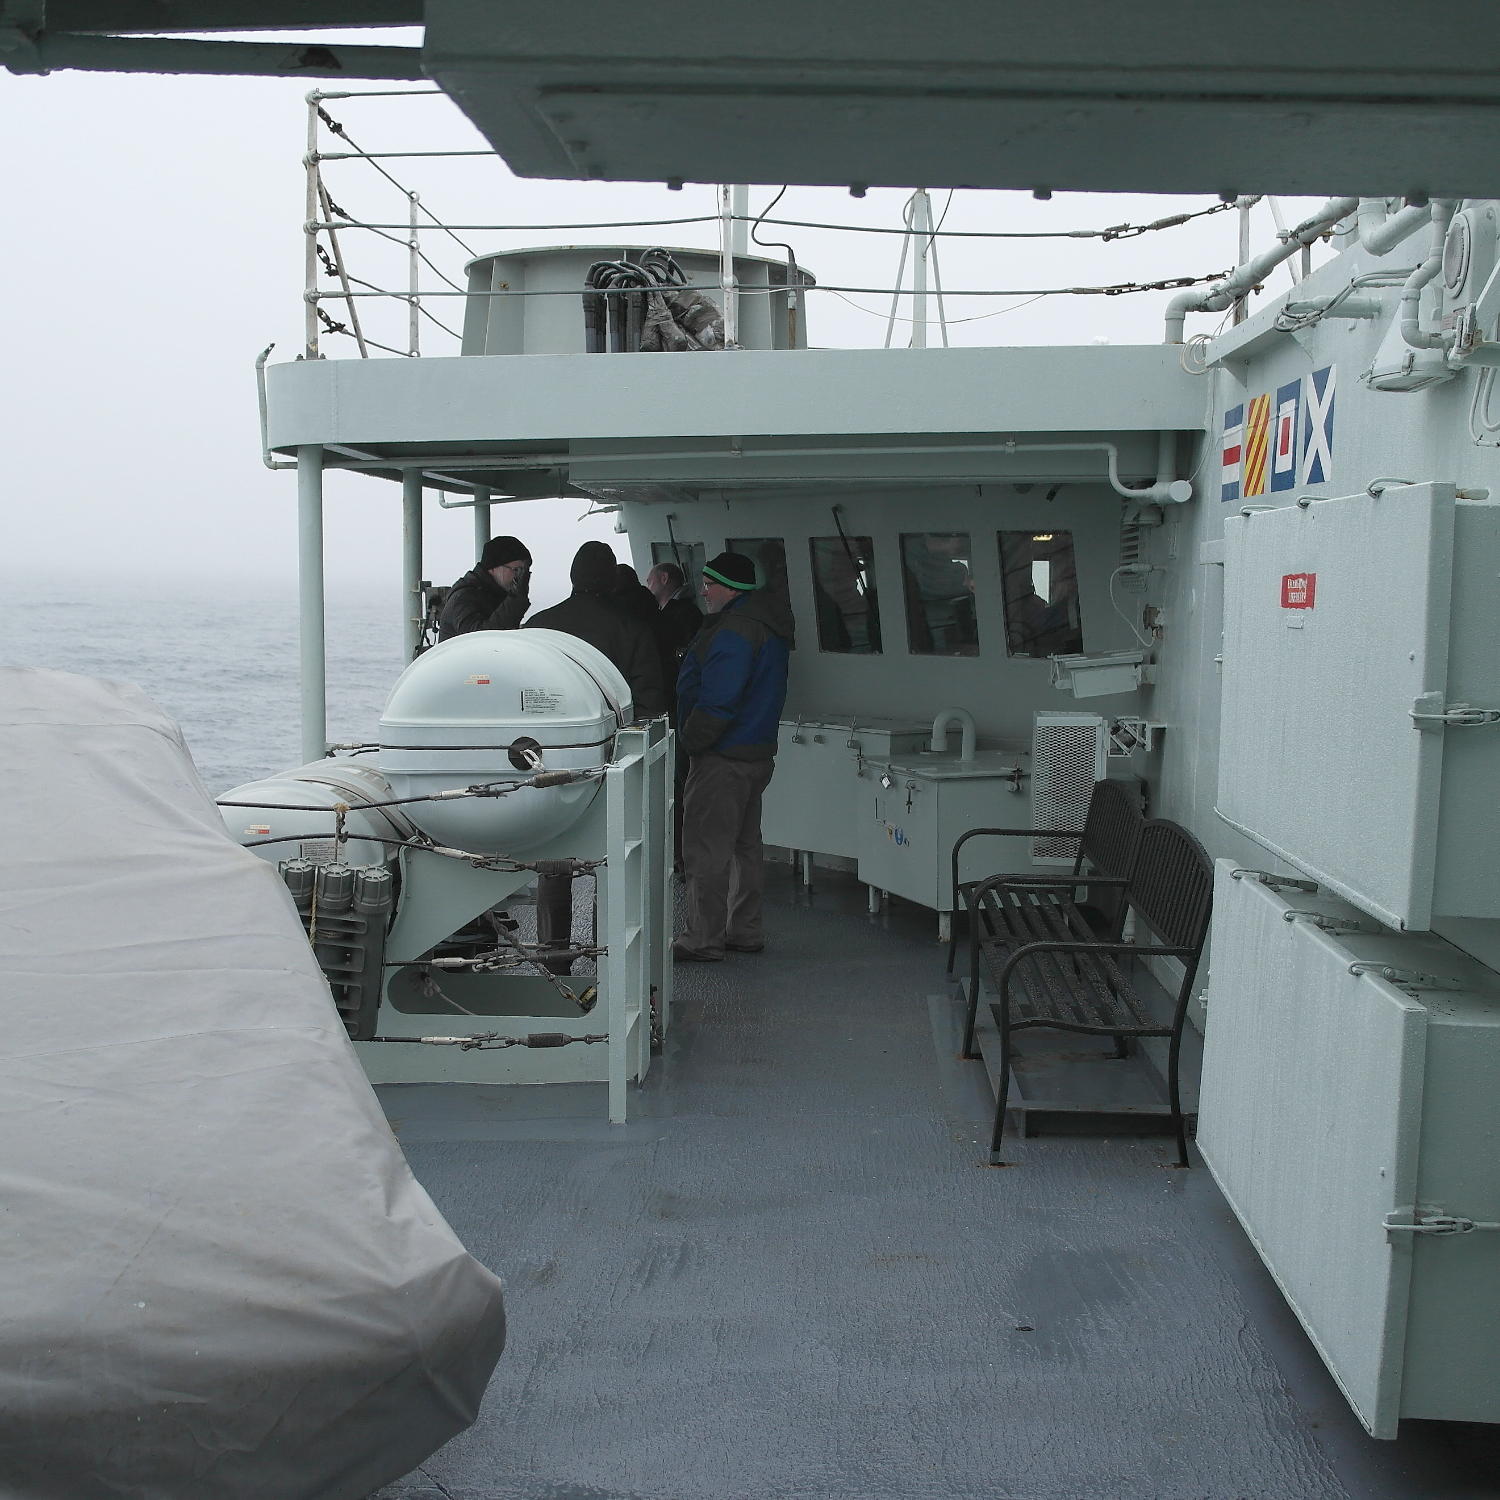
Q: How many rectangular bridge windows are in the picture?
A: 5